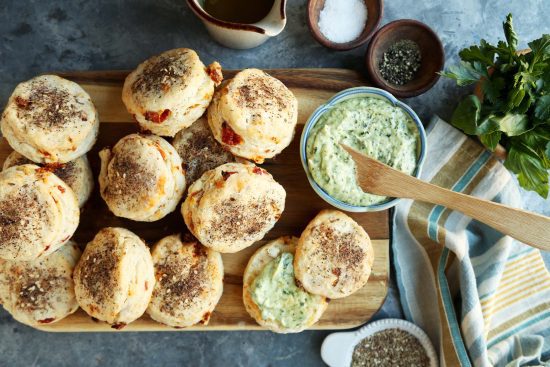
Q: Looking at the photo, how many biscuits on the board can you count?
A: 12